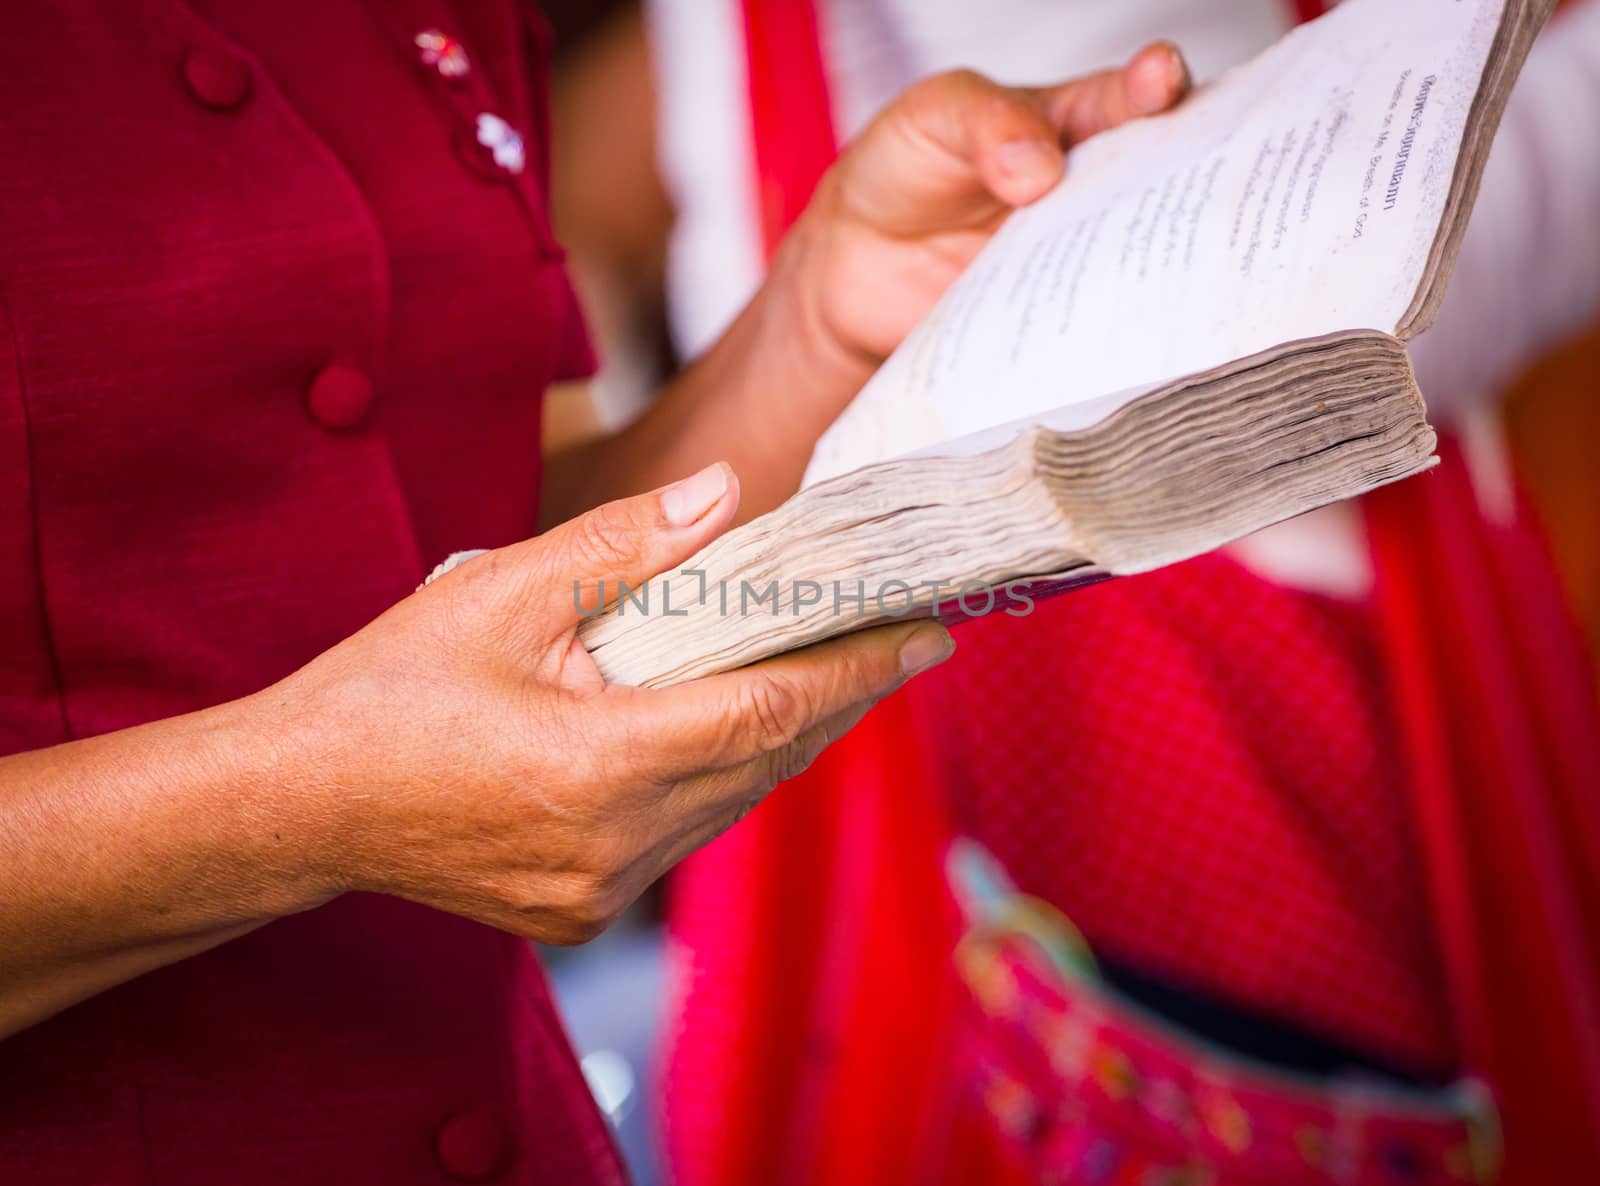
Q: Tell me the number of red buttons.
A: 3